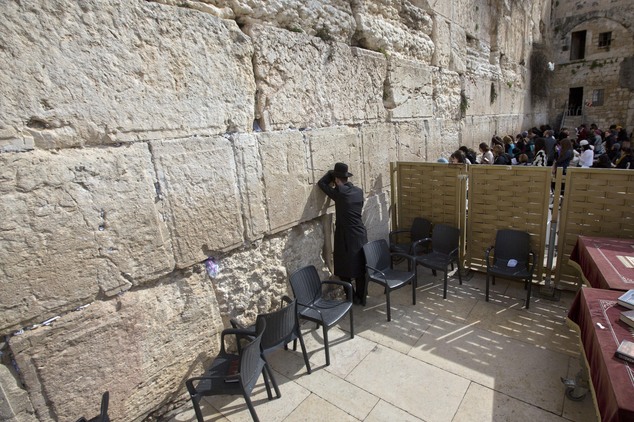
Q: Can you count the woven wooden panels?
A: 3